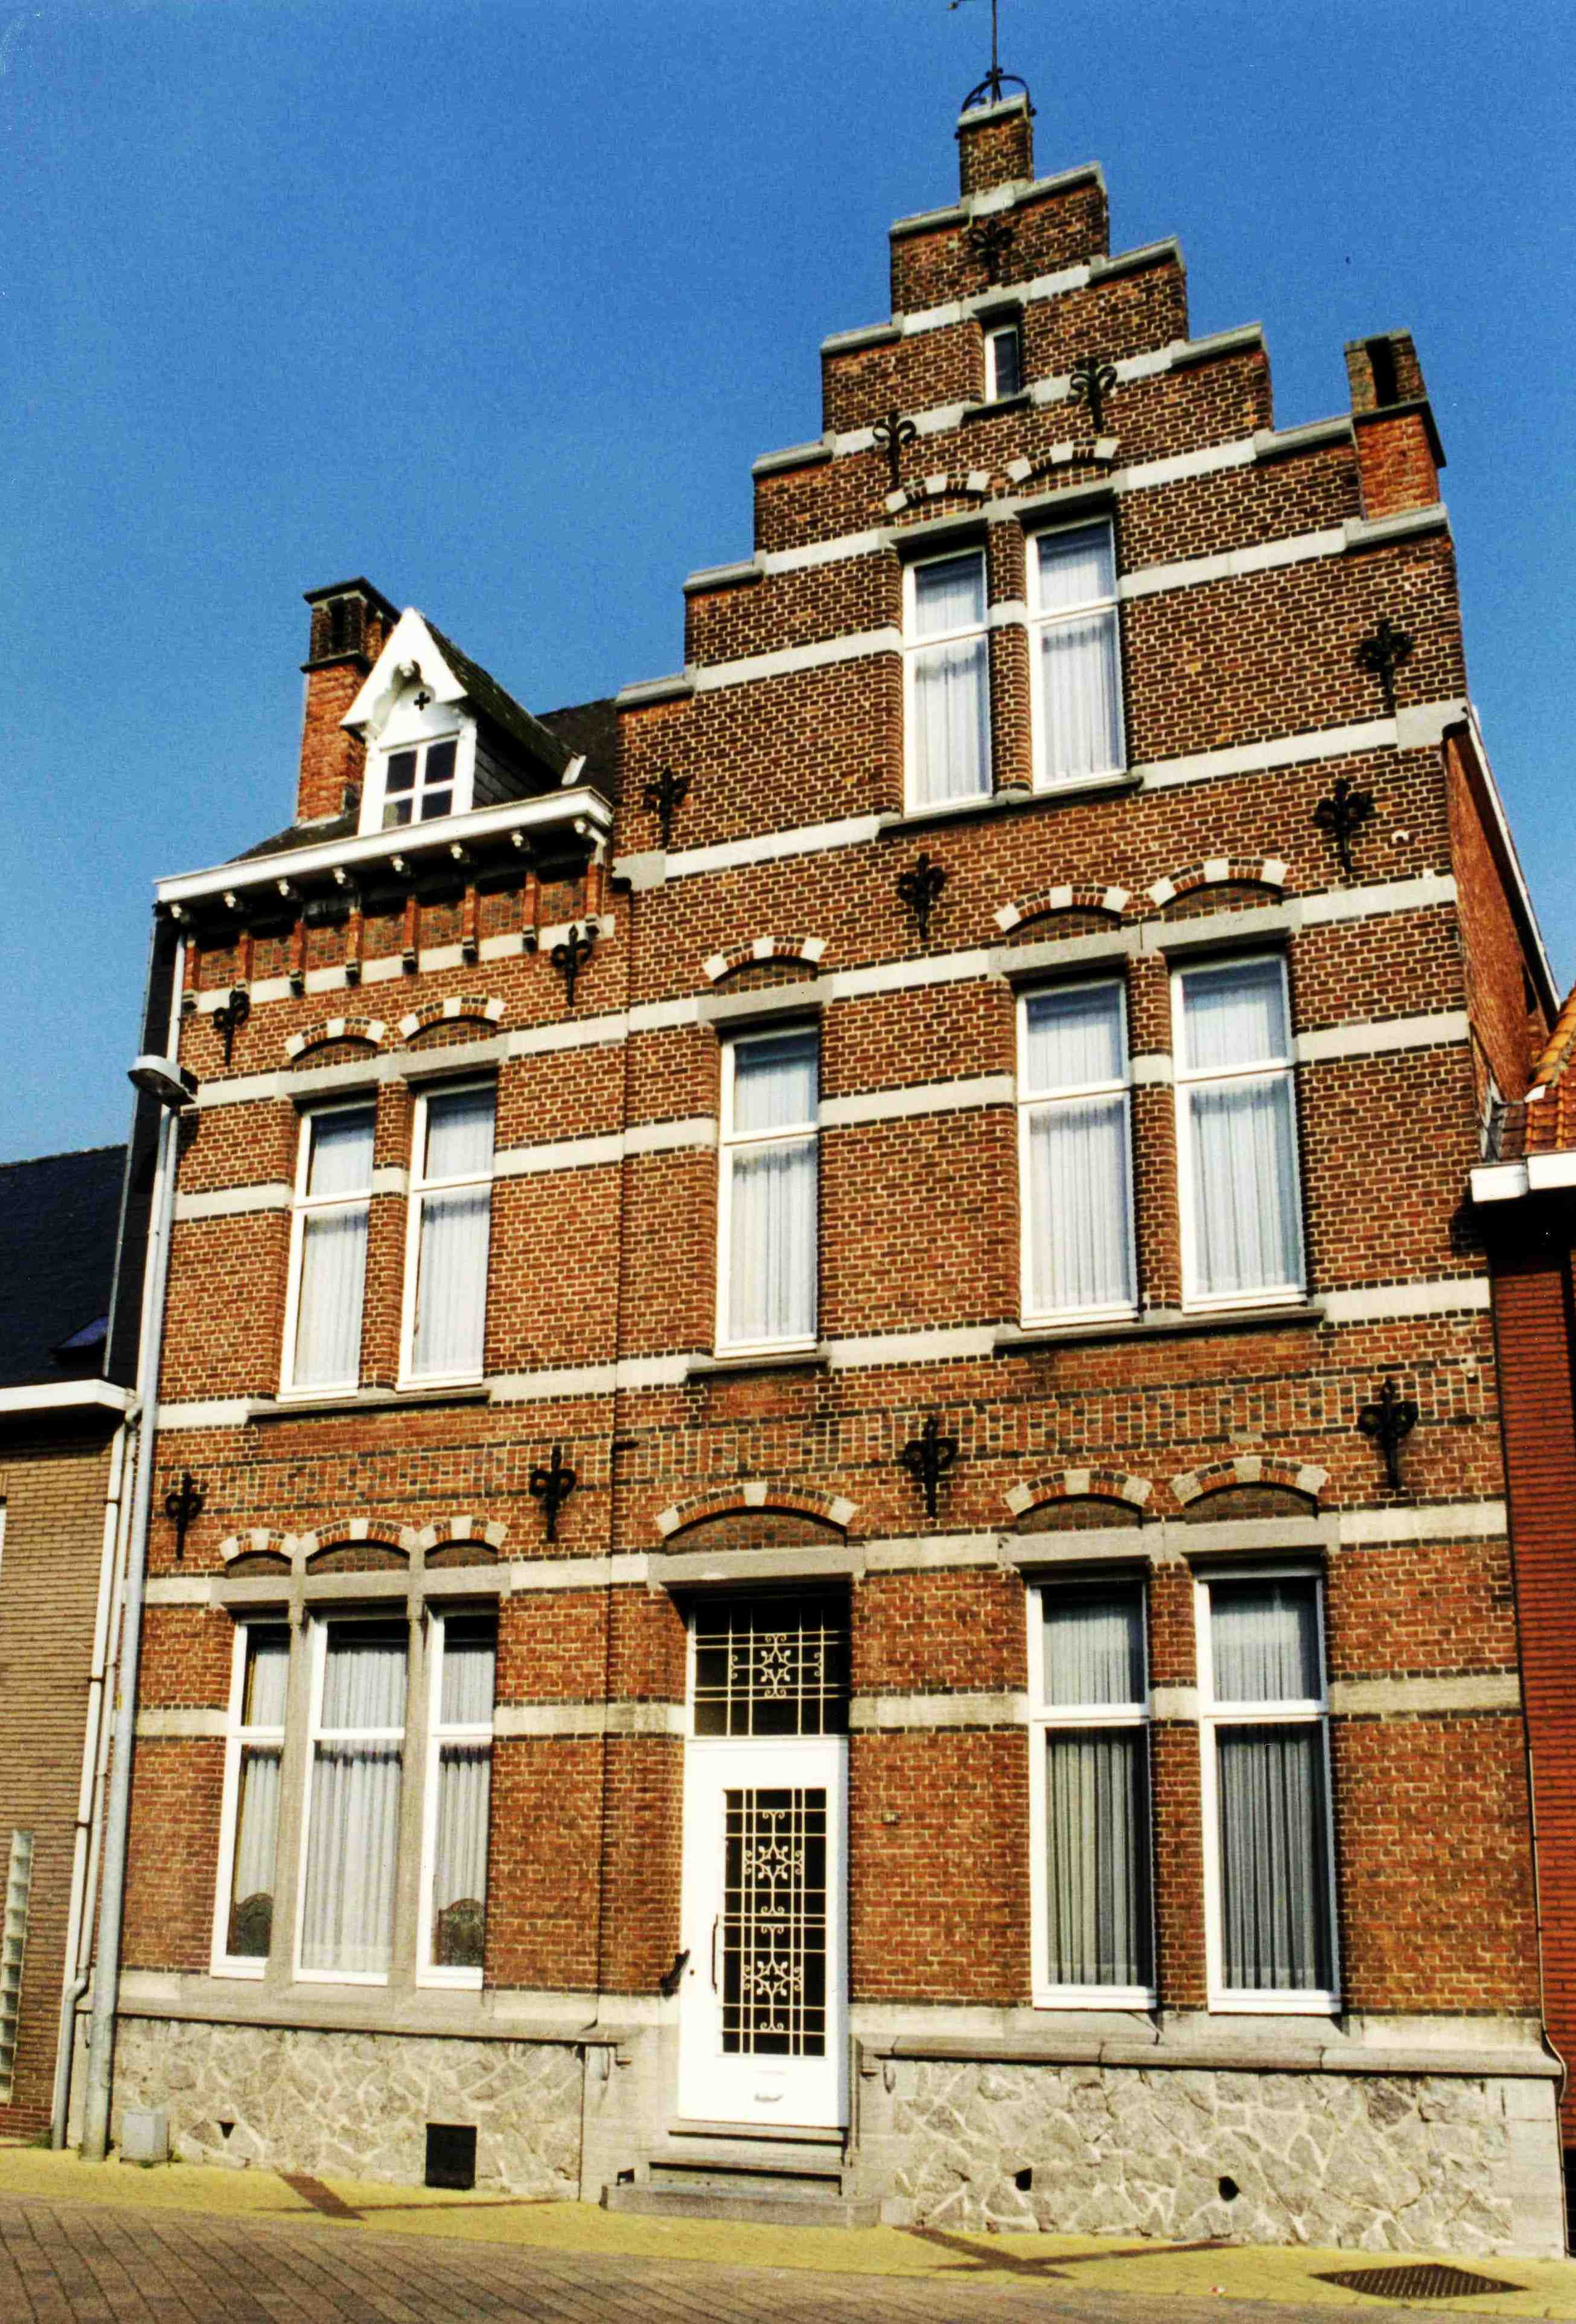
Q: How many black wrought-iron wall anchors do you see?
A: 13